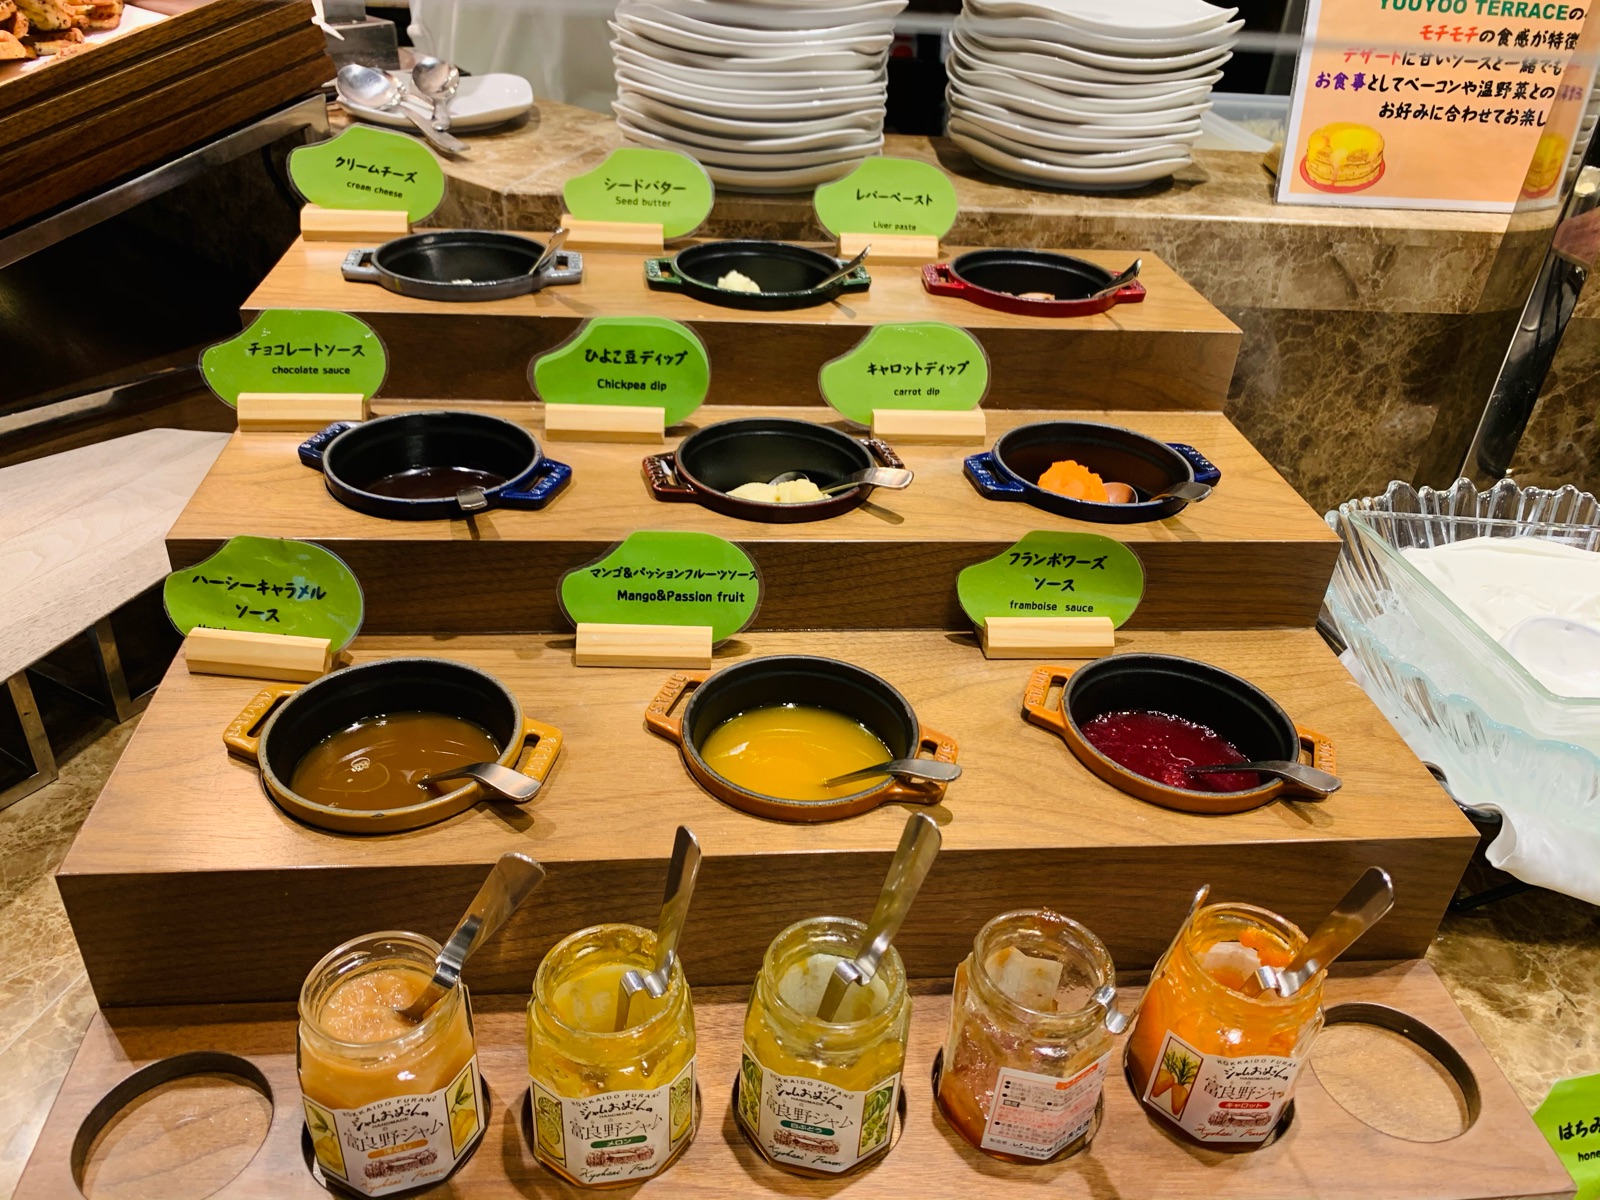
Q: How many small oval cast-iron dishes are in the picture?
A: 9